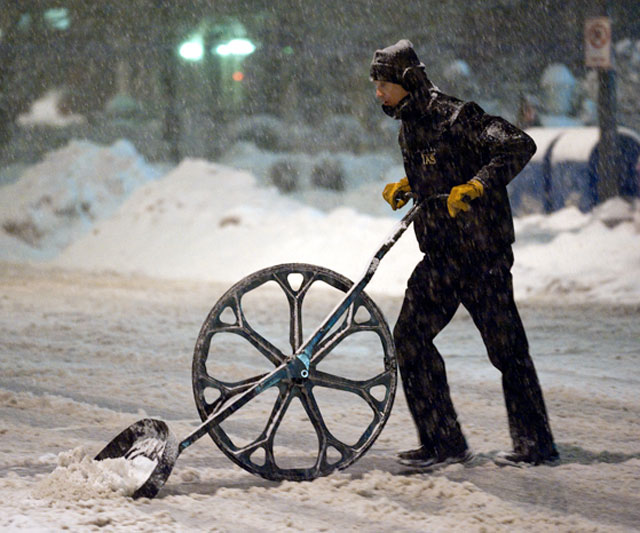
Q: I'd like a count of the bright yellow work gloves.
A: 2